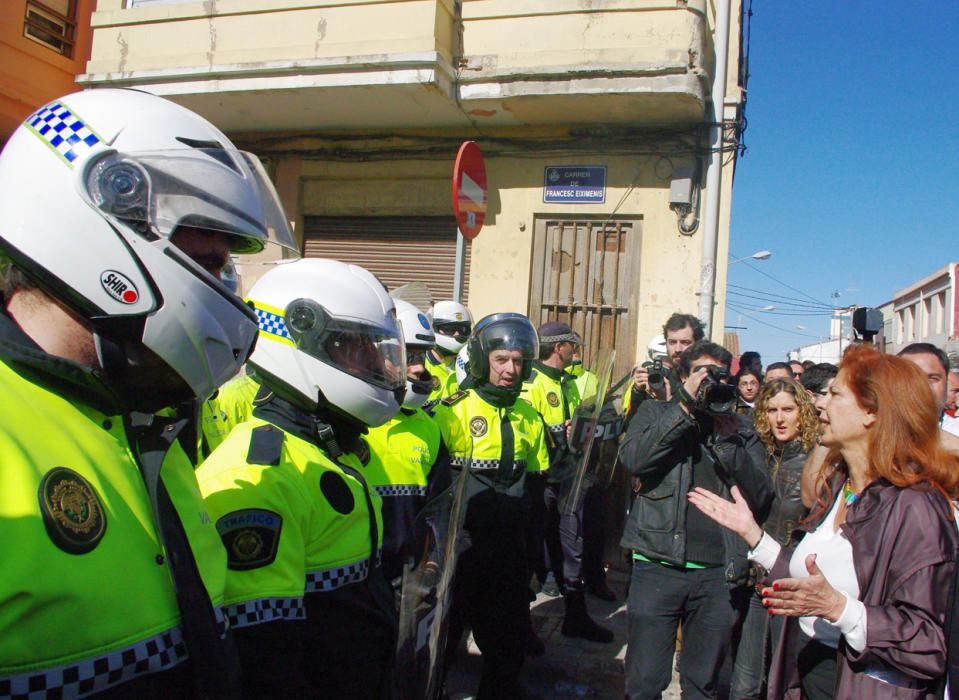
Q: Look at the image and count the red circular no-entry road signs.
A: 1